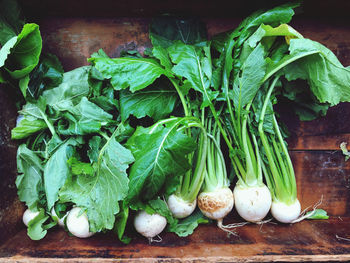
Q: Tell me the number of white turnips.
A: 8